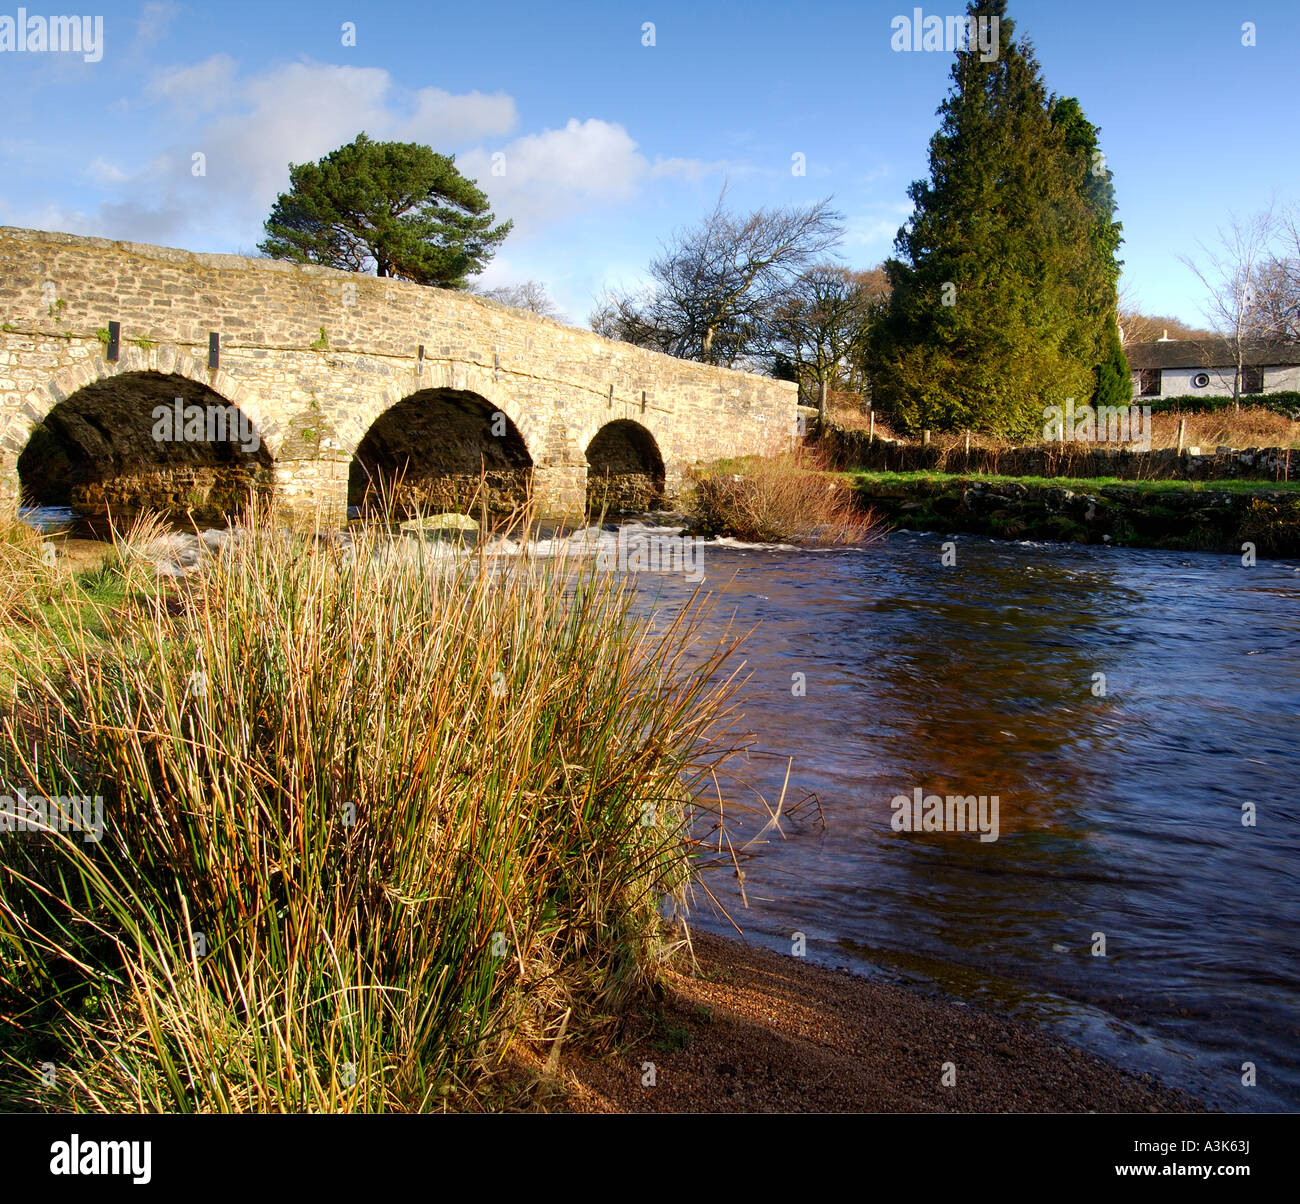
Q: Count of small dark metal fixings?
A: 6